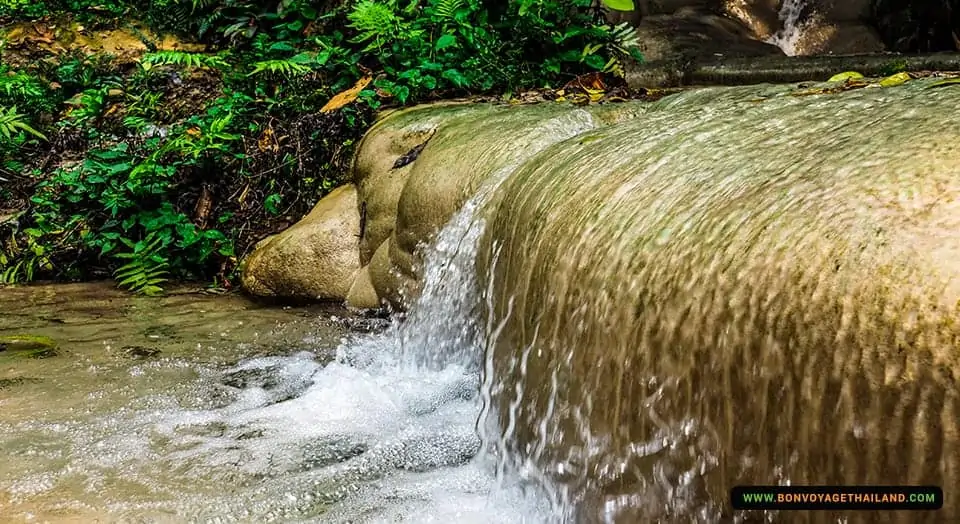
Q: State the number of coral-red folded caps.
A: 0